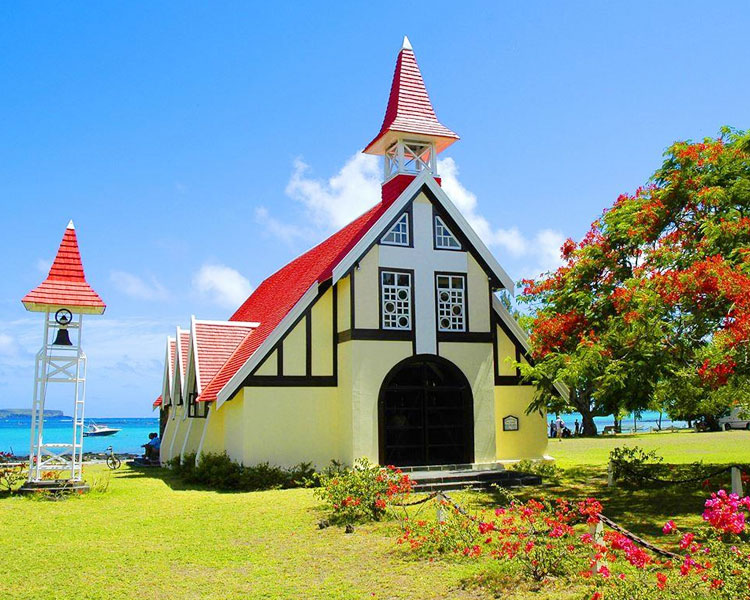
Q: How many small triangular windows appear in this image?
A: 2